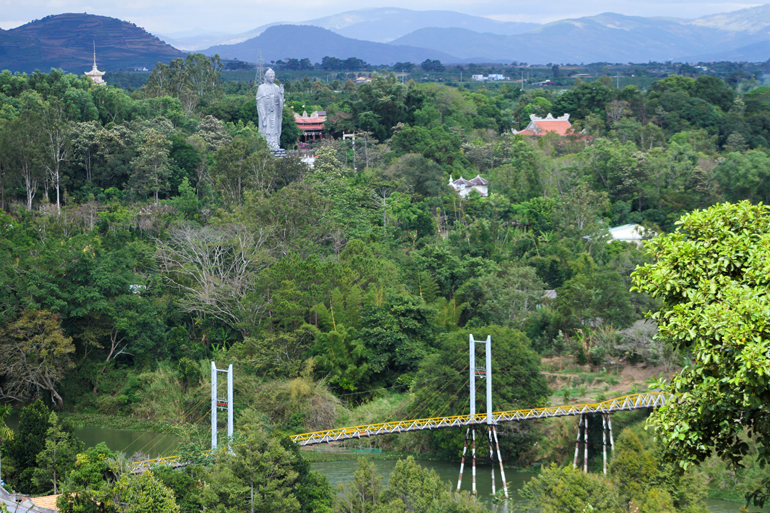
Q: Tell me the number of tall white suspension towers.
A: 2